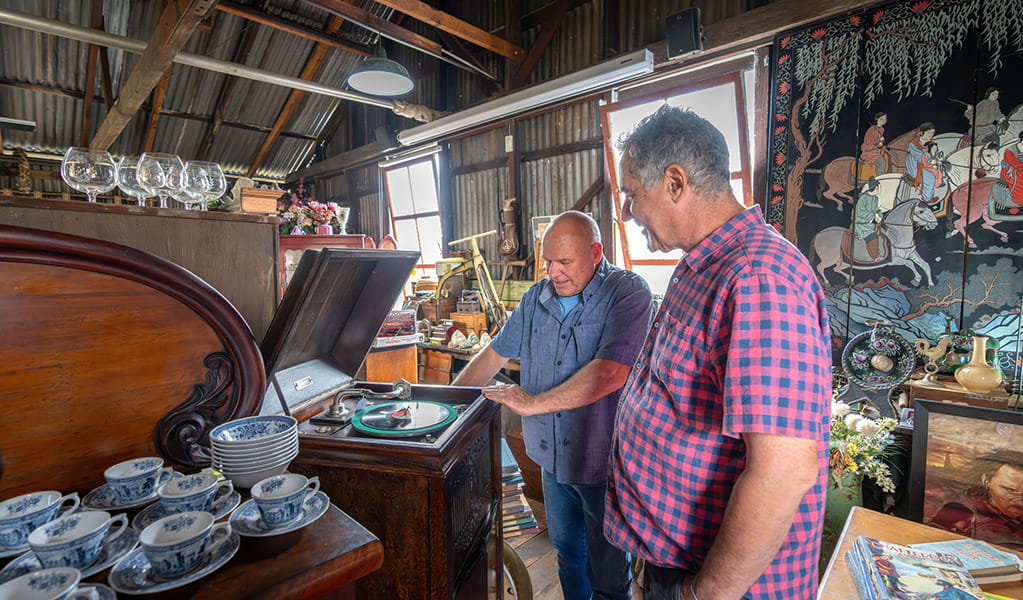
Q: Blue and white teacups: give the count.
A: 7